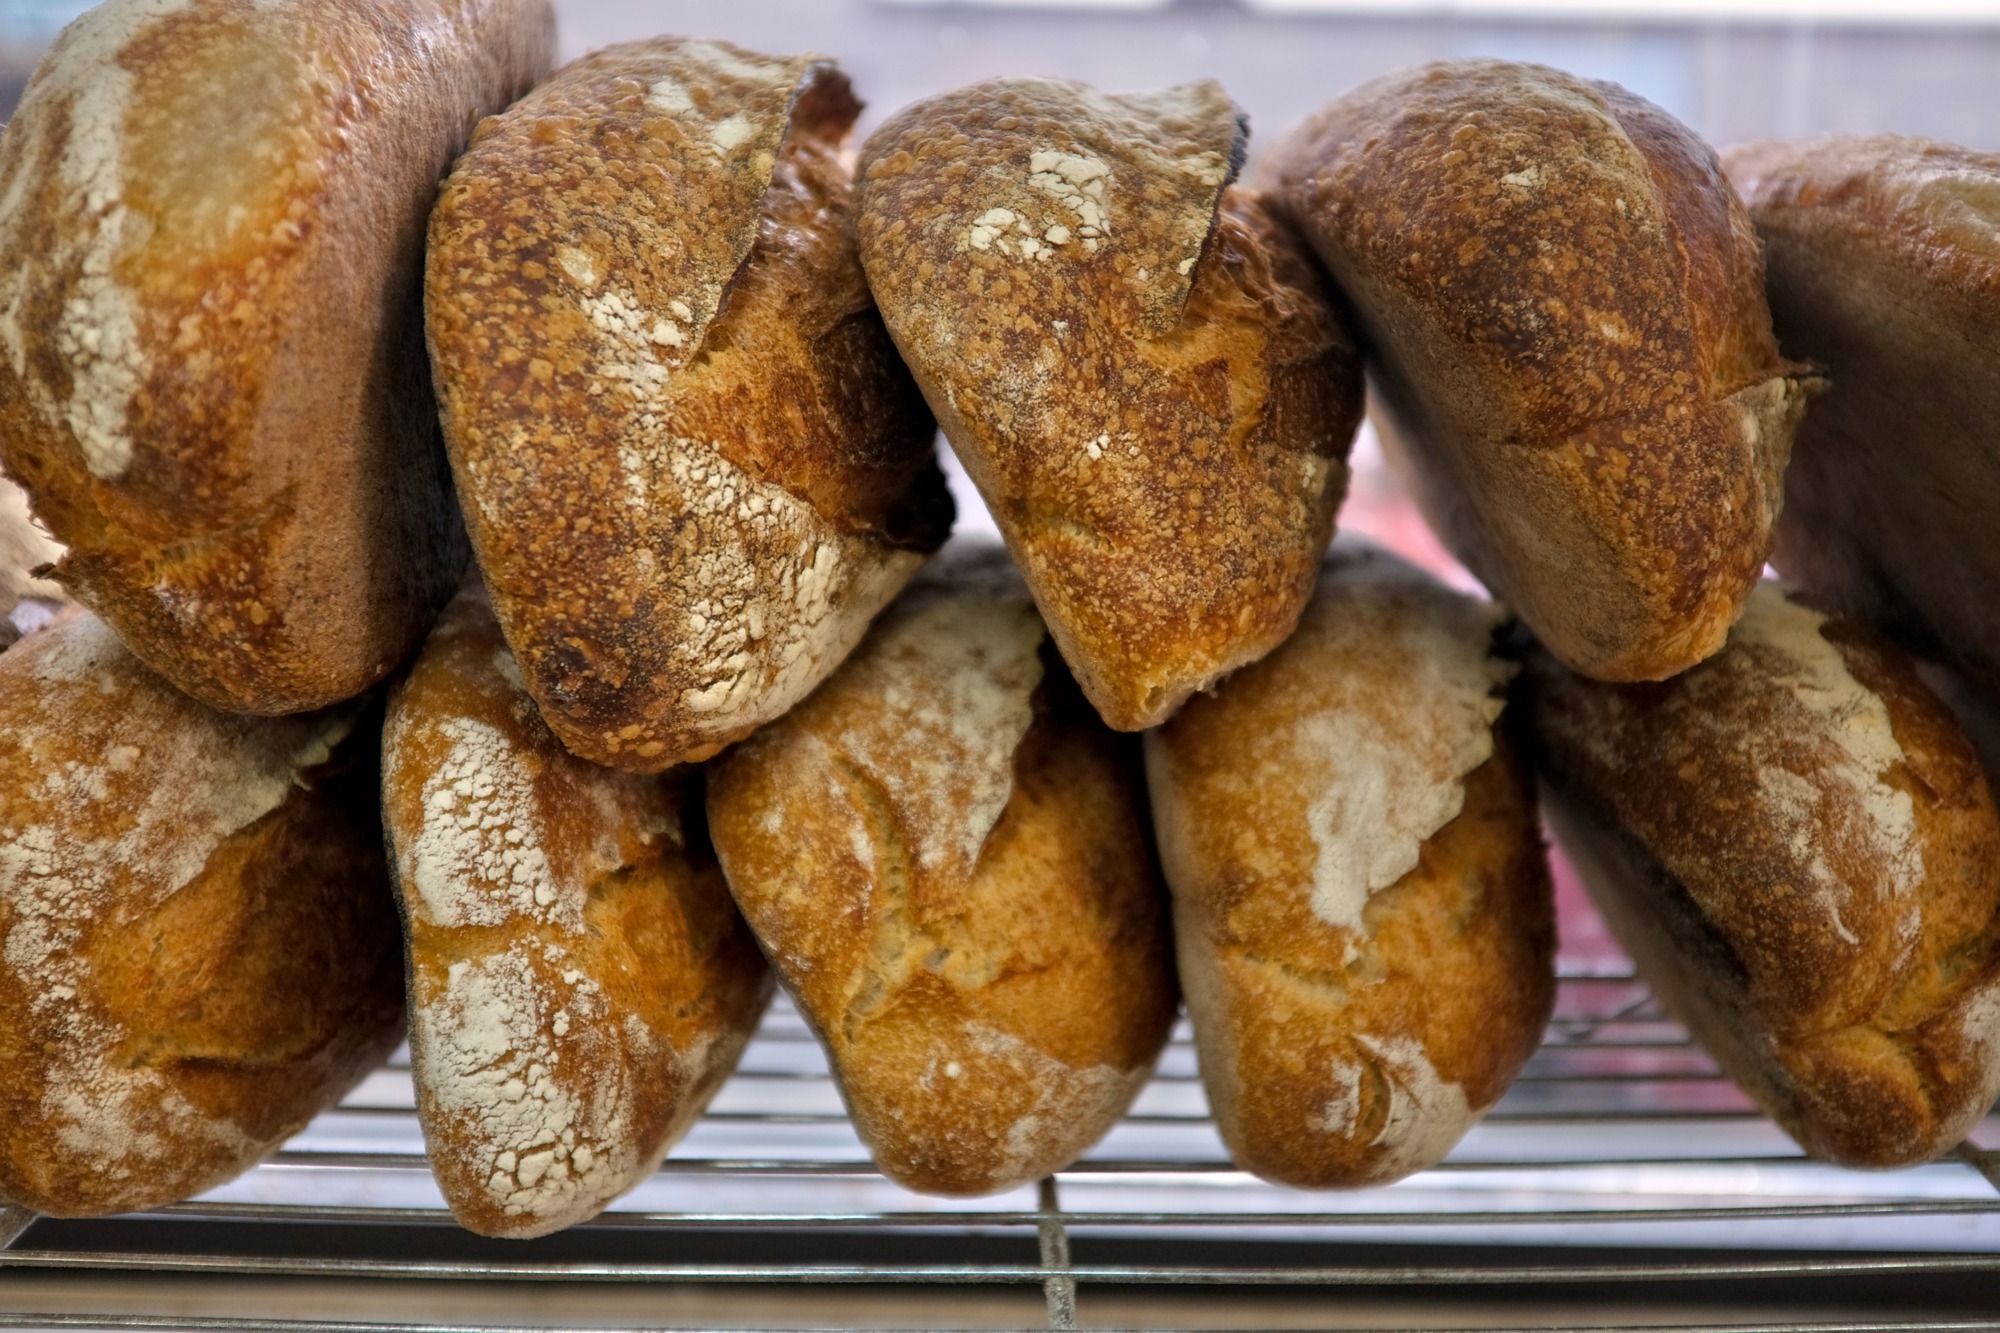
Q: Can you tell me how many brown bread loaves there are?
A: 10